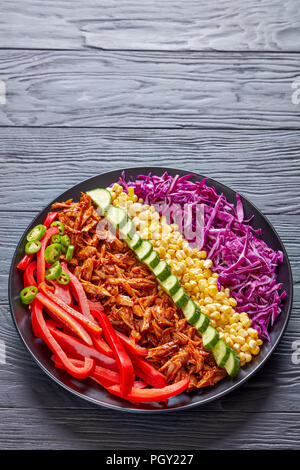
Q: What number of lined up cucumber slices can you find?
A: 14